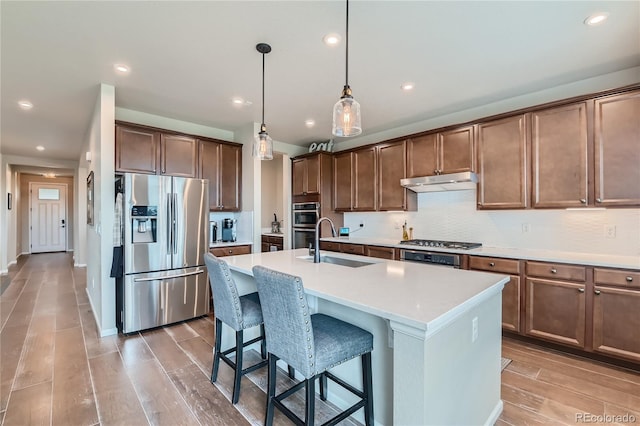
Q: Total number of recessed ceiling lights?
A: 8